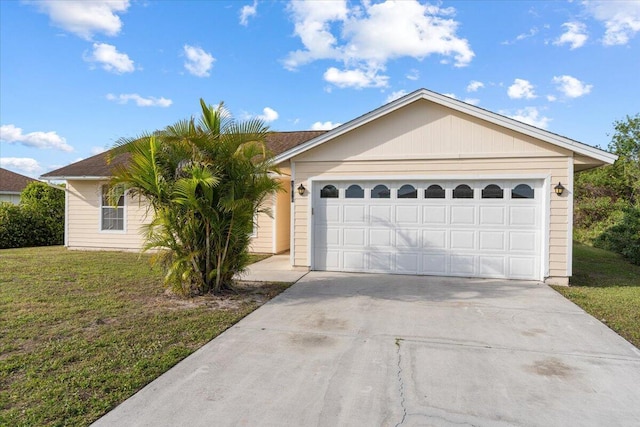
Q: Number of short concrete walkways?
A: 1